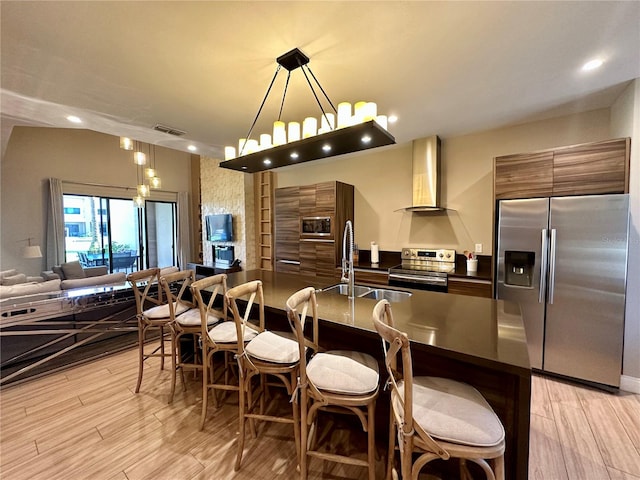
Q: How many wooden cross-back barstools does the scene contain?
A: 6